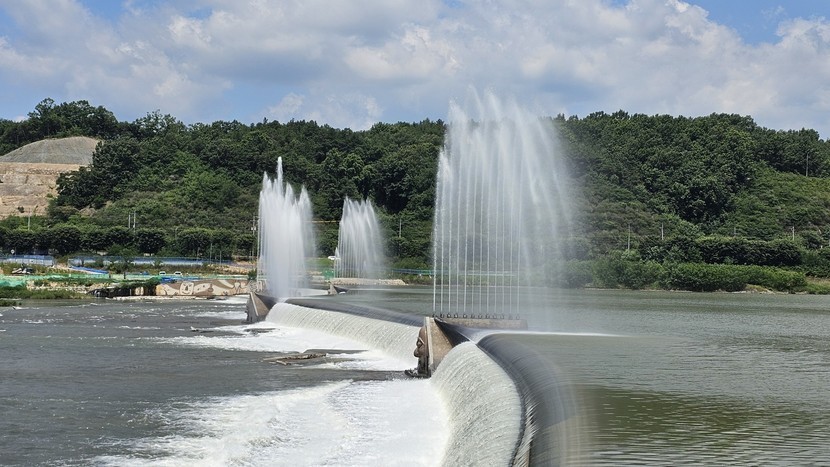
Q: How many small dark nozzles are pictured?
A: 12